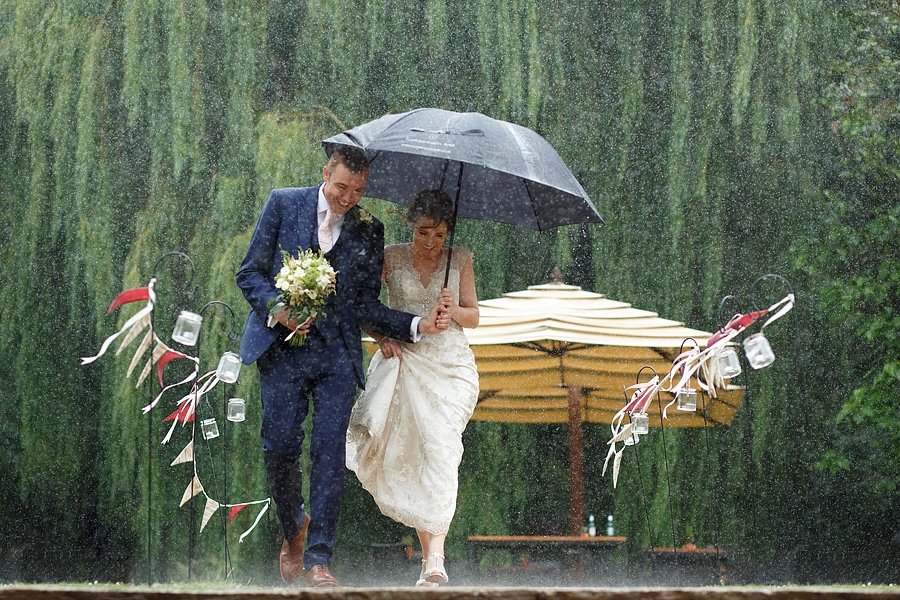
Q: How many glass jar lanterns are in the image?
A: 9